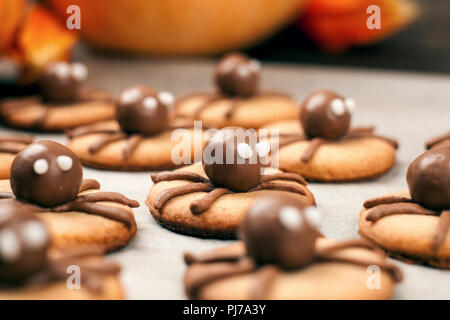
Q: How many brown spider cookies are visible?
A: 9